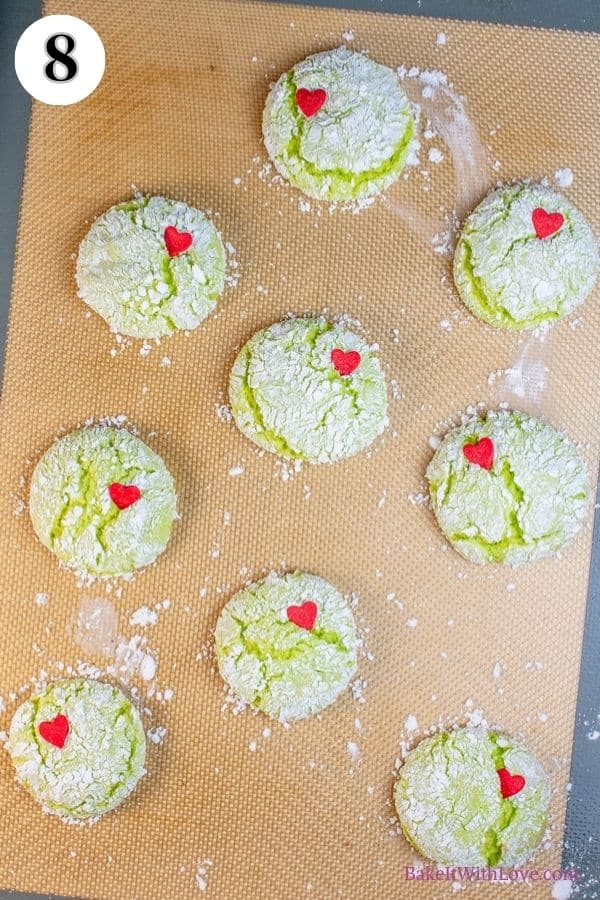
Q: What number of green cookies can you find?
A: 9